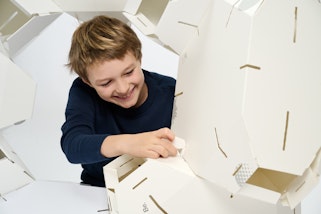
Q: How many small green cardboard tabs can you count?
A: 0